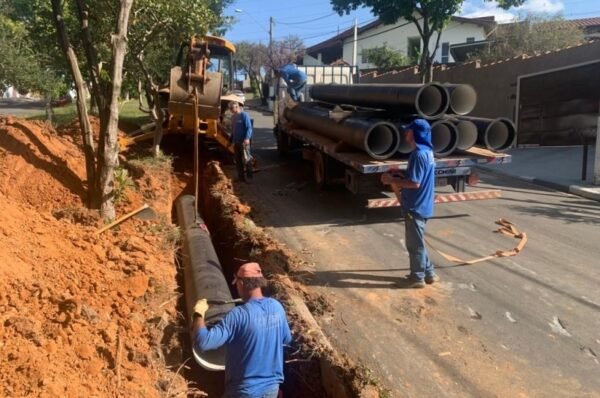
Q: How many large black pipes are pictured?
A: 8